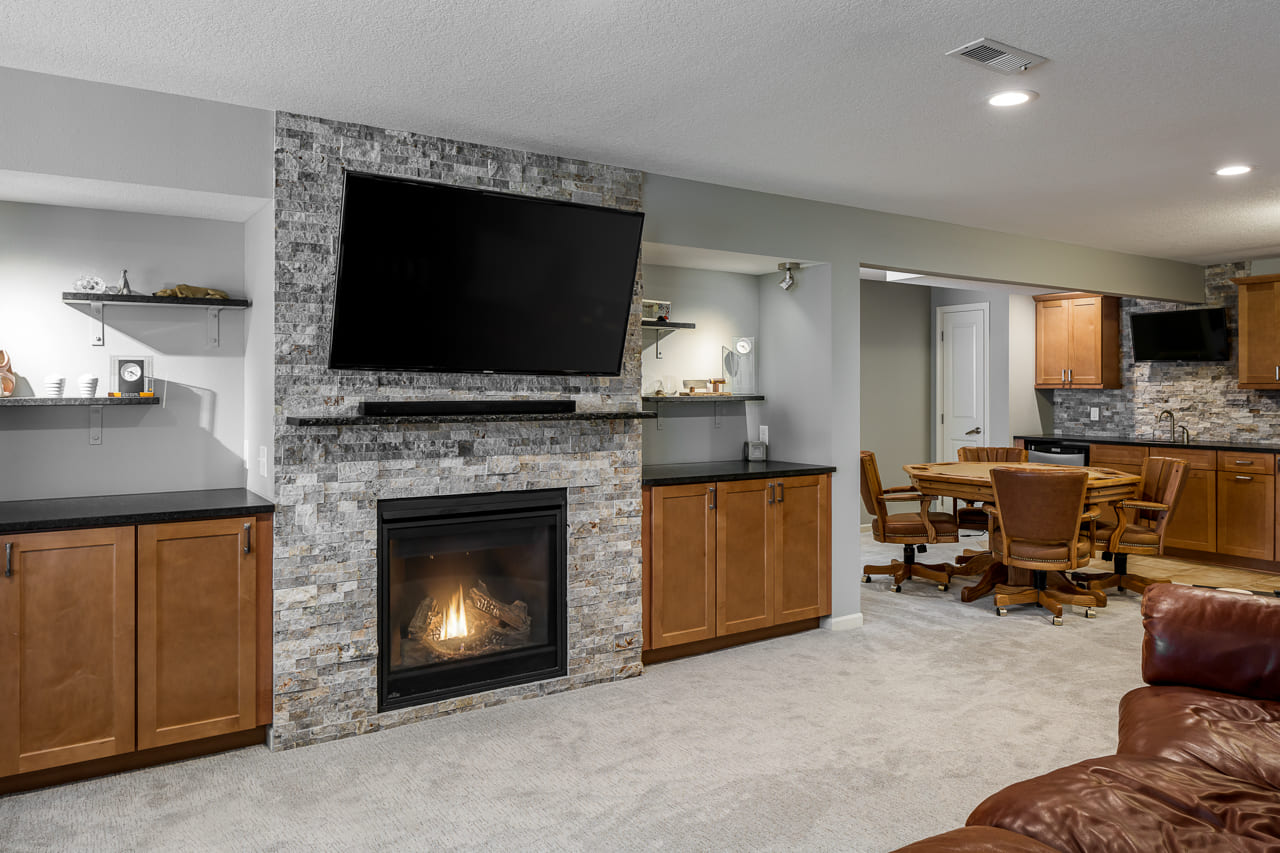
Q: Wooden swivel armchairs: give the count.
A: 4